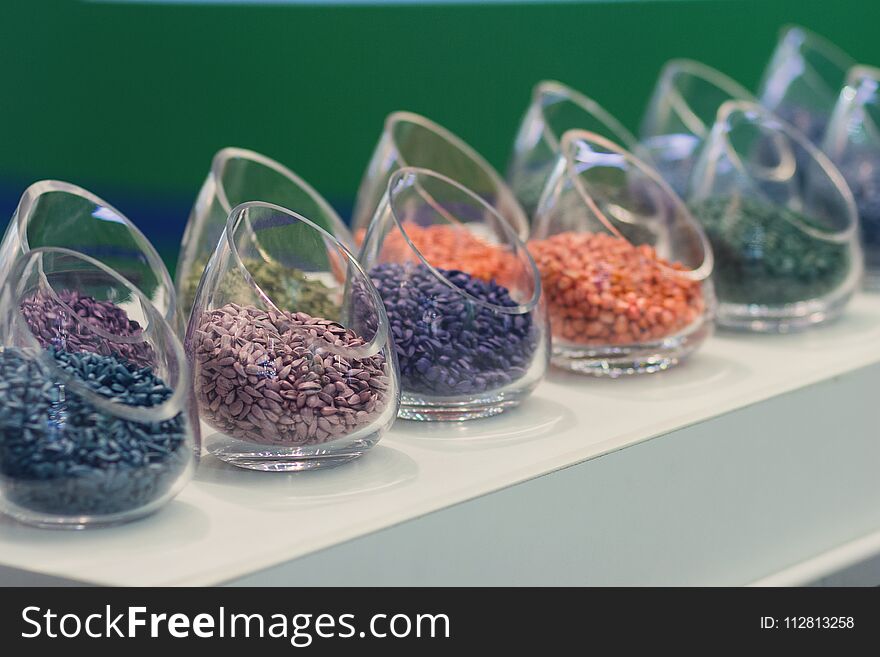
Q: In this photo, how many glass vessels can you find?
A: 12